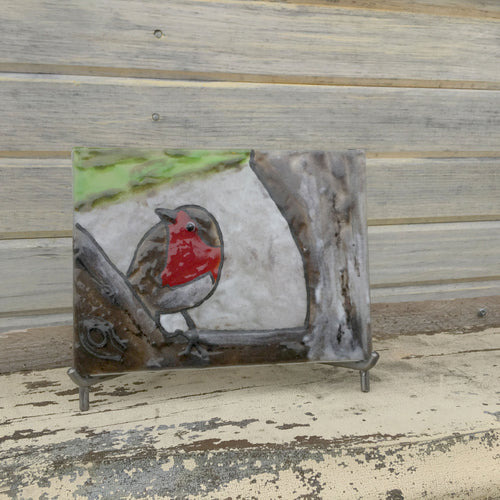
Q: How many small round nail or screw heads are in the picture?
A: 3